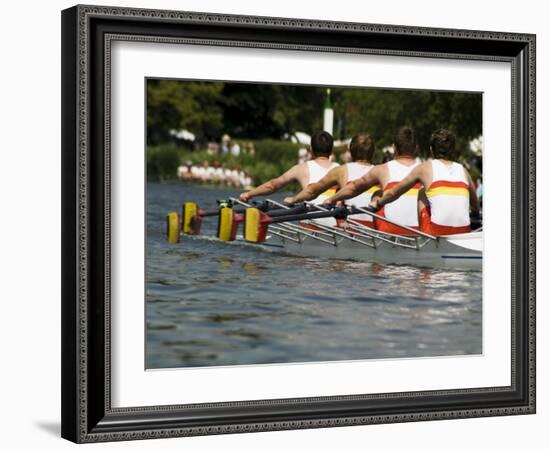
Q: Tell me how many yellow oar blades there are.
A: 4